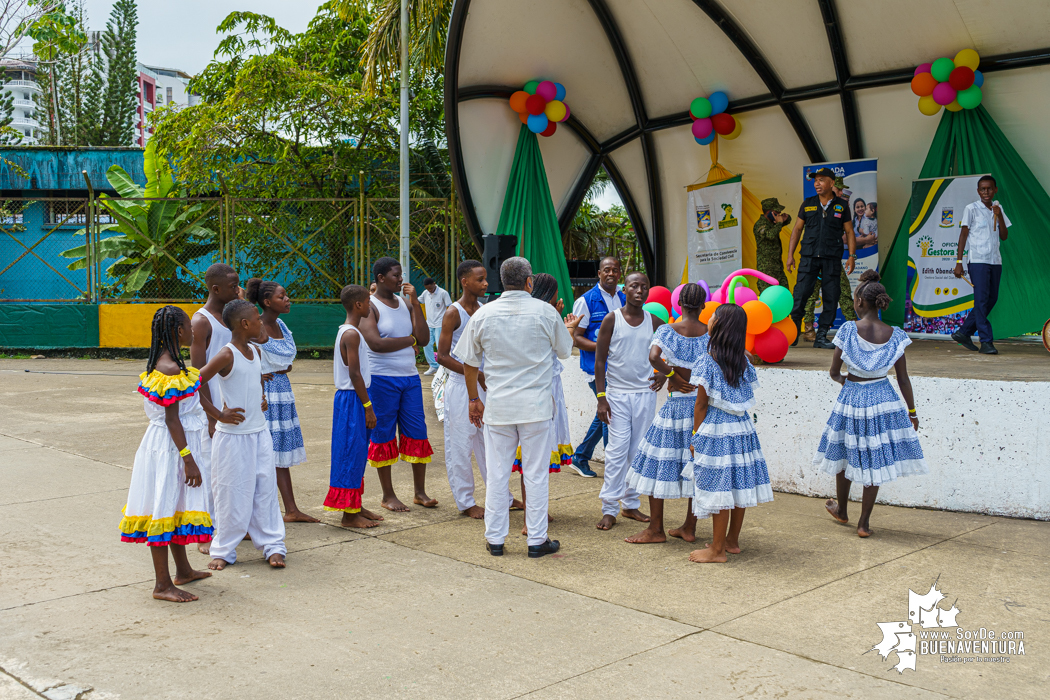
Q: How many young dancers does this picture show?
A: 12